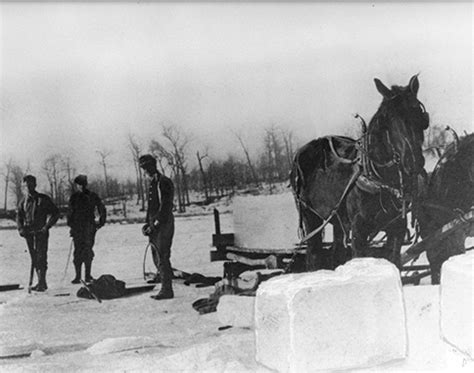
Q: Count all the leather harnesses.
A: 2